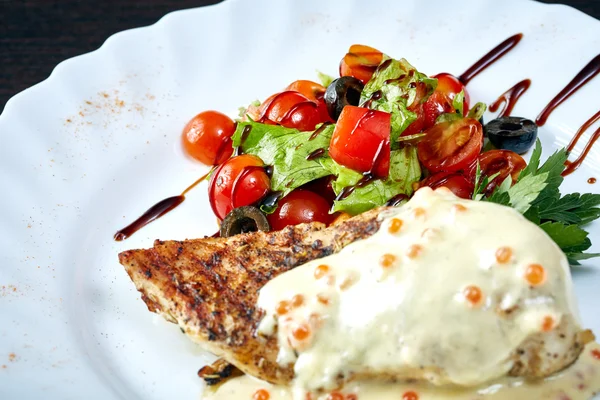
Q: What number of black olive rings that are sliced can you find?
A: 3